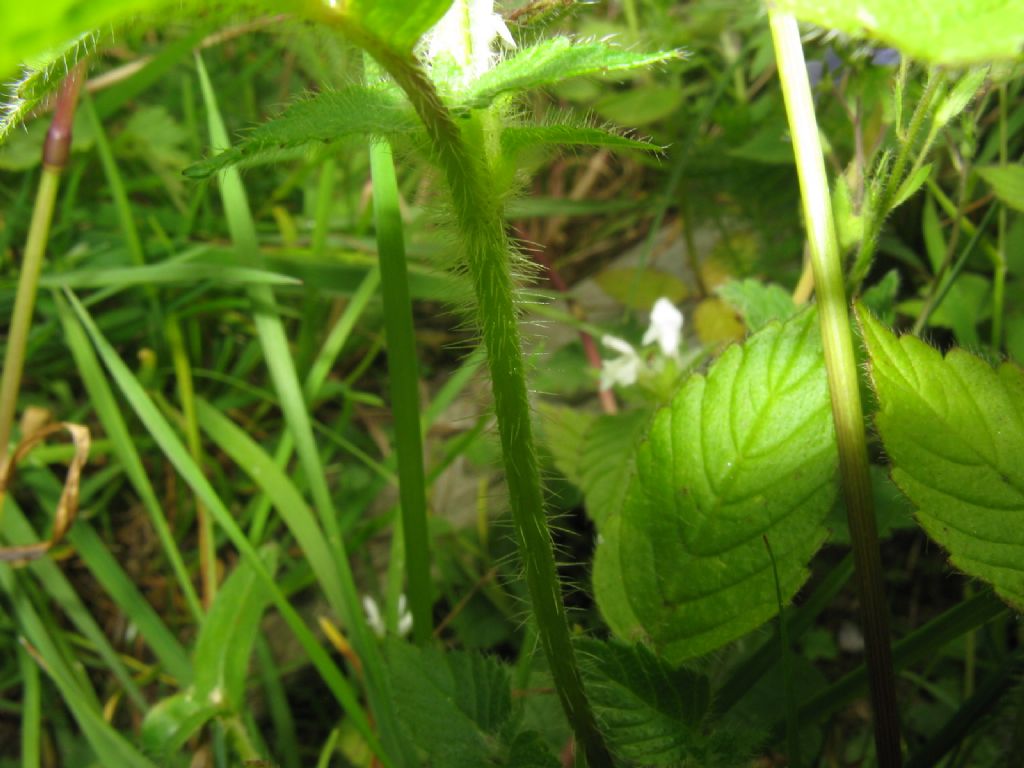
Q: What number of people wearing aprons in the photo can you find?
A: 0